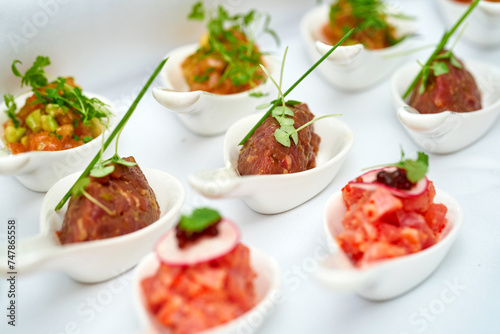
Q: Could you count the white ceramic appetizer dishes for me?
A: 9